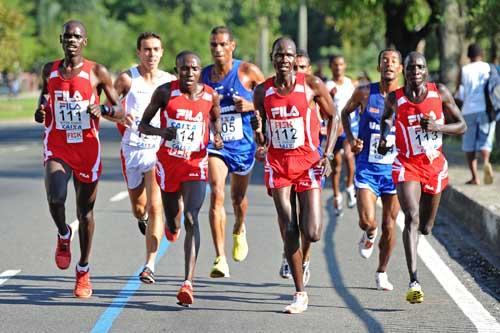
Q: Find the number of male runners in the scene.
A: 9